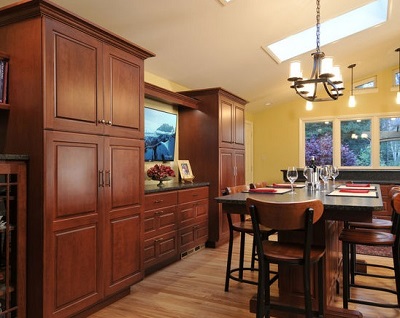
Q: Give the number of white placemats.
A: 4